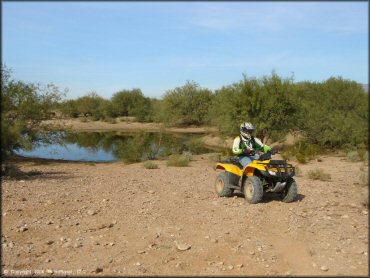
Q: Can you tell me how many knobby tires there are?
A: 3